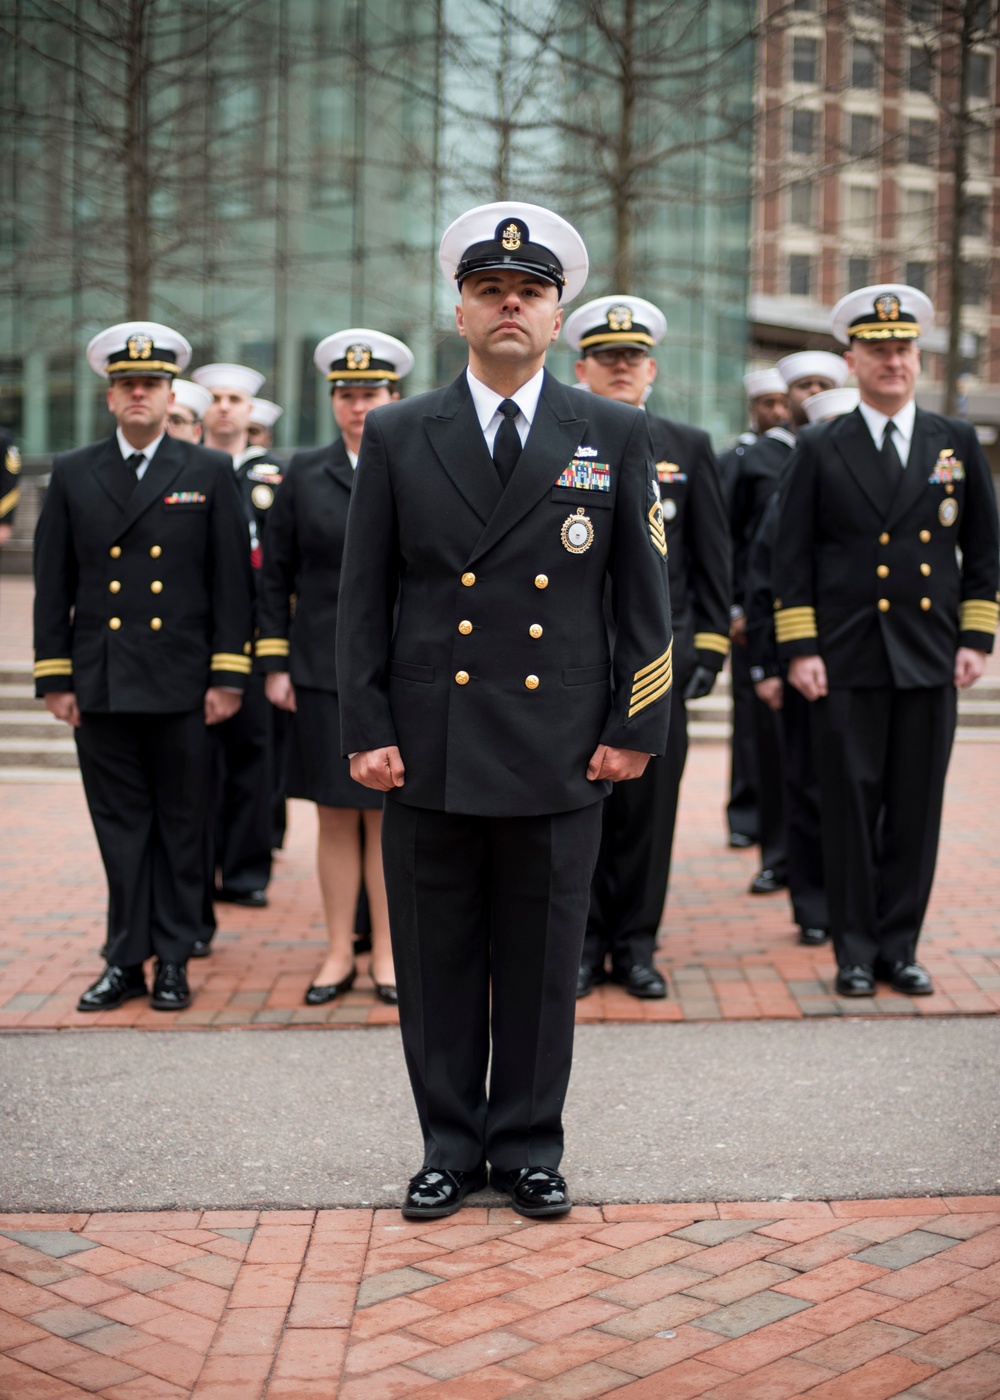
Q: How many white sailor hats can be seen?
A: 6